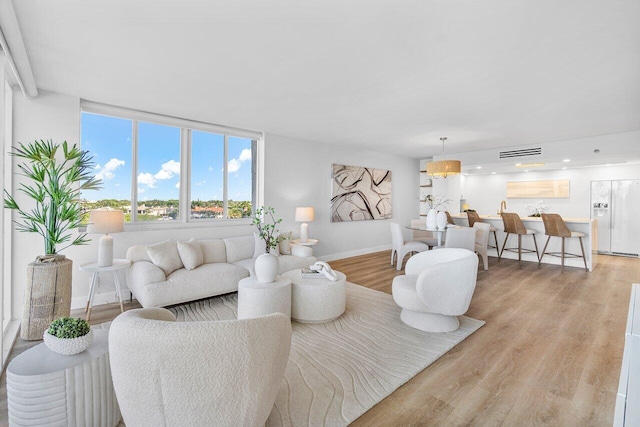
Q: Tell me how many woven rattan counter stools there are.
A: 4